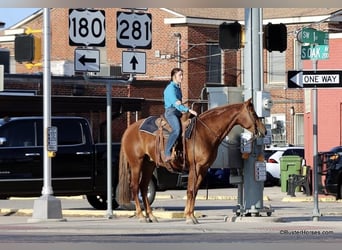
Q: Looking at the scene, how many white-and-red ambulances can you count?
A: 0